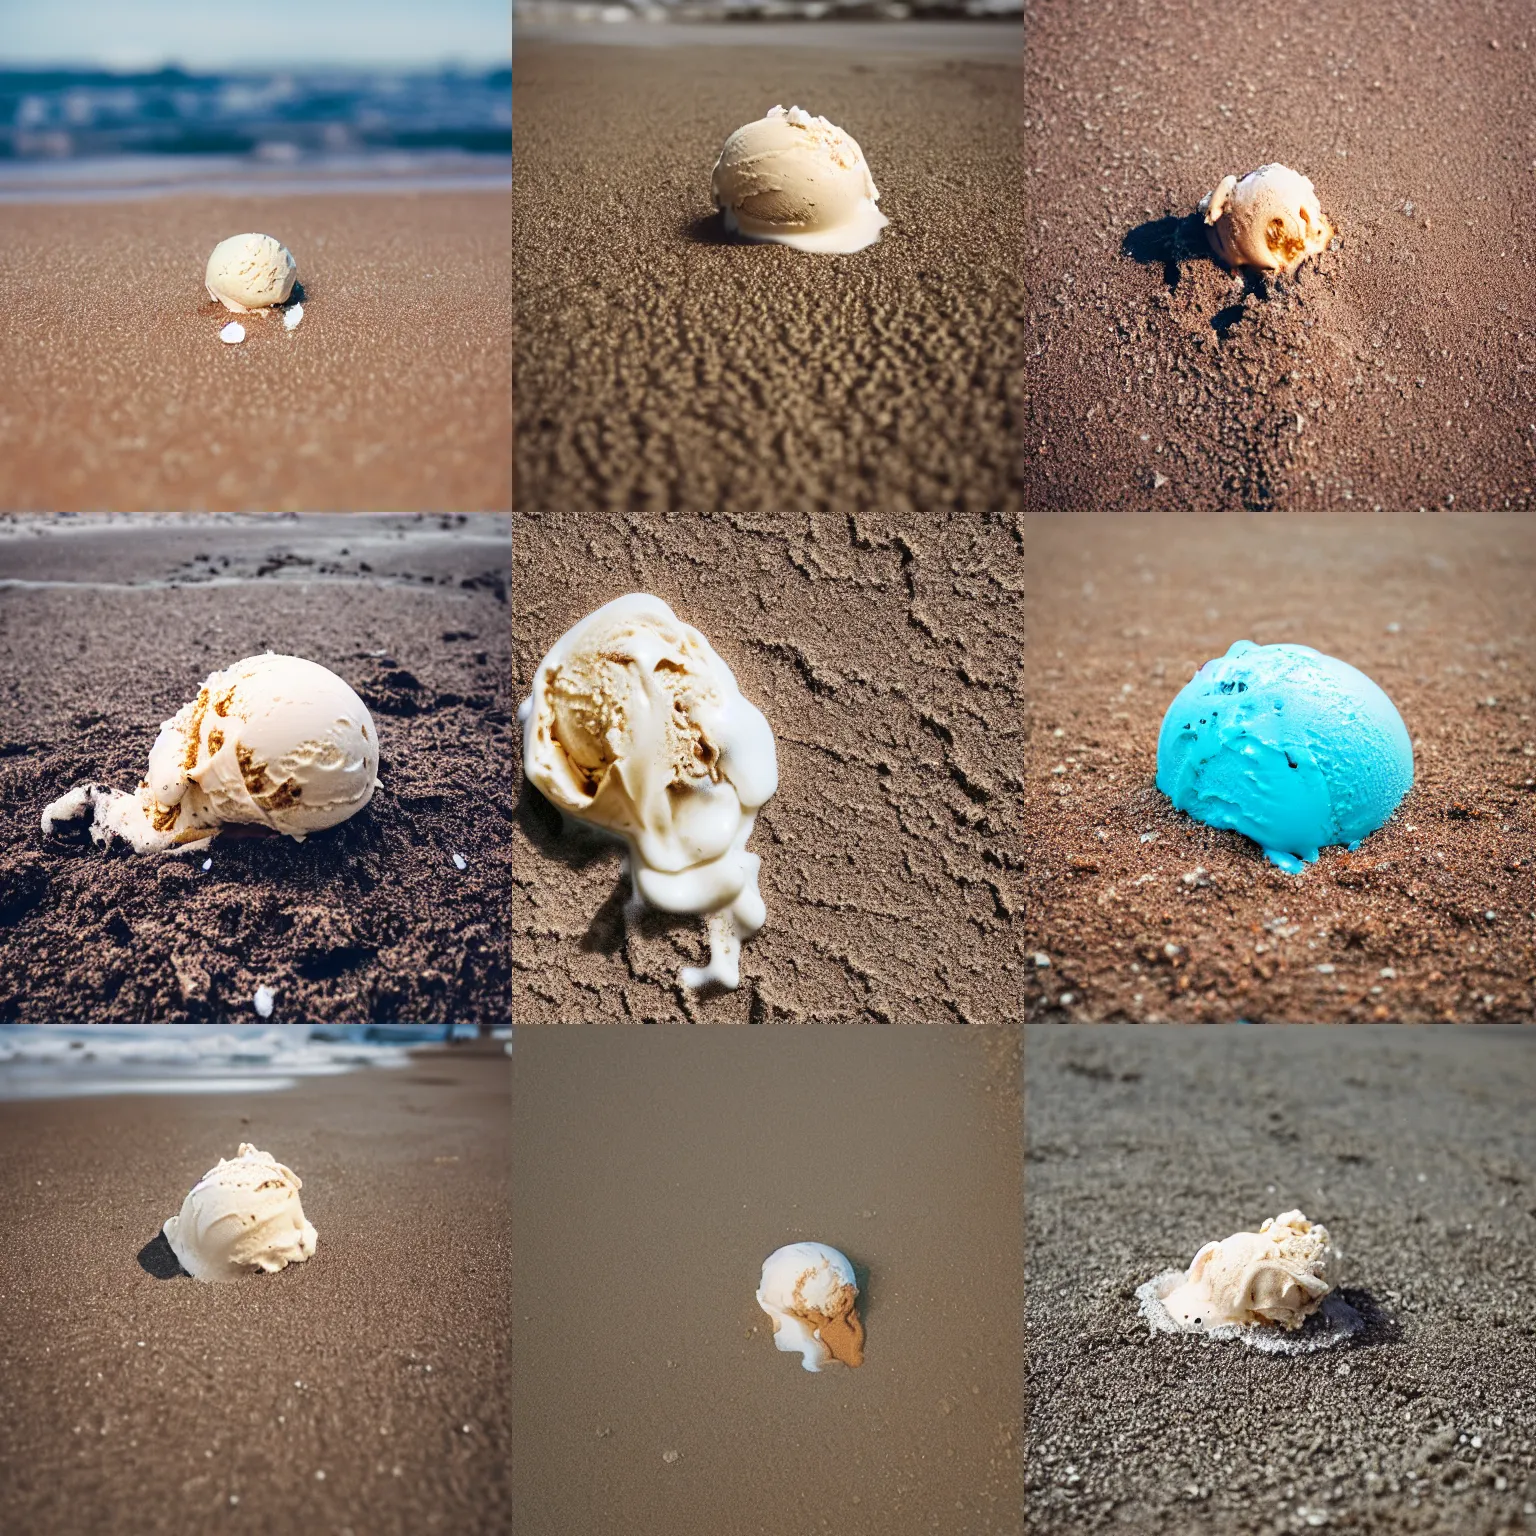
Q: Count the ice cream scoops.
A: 9